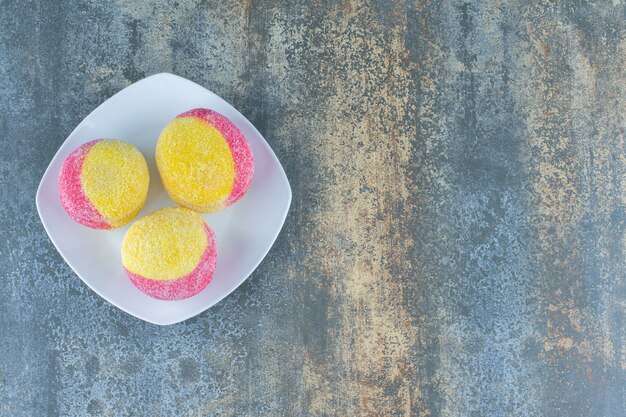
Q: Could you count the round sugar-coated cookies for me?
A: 3